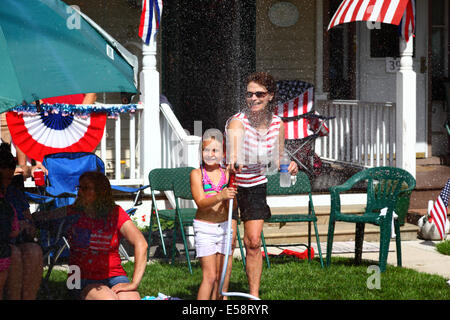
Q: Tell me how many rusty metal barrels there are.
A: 0